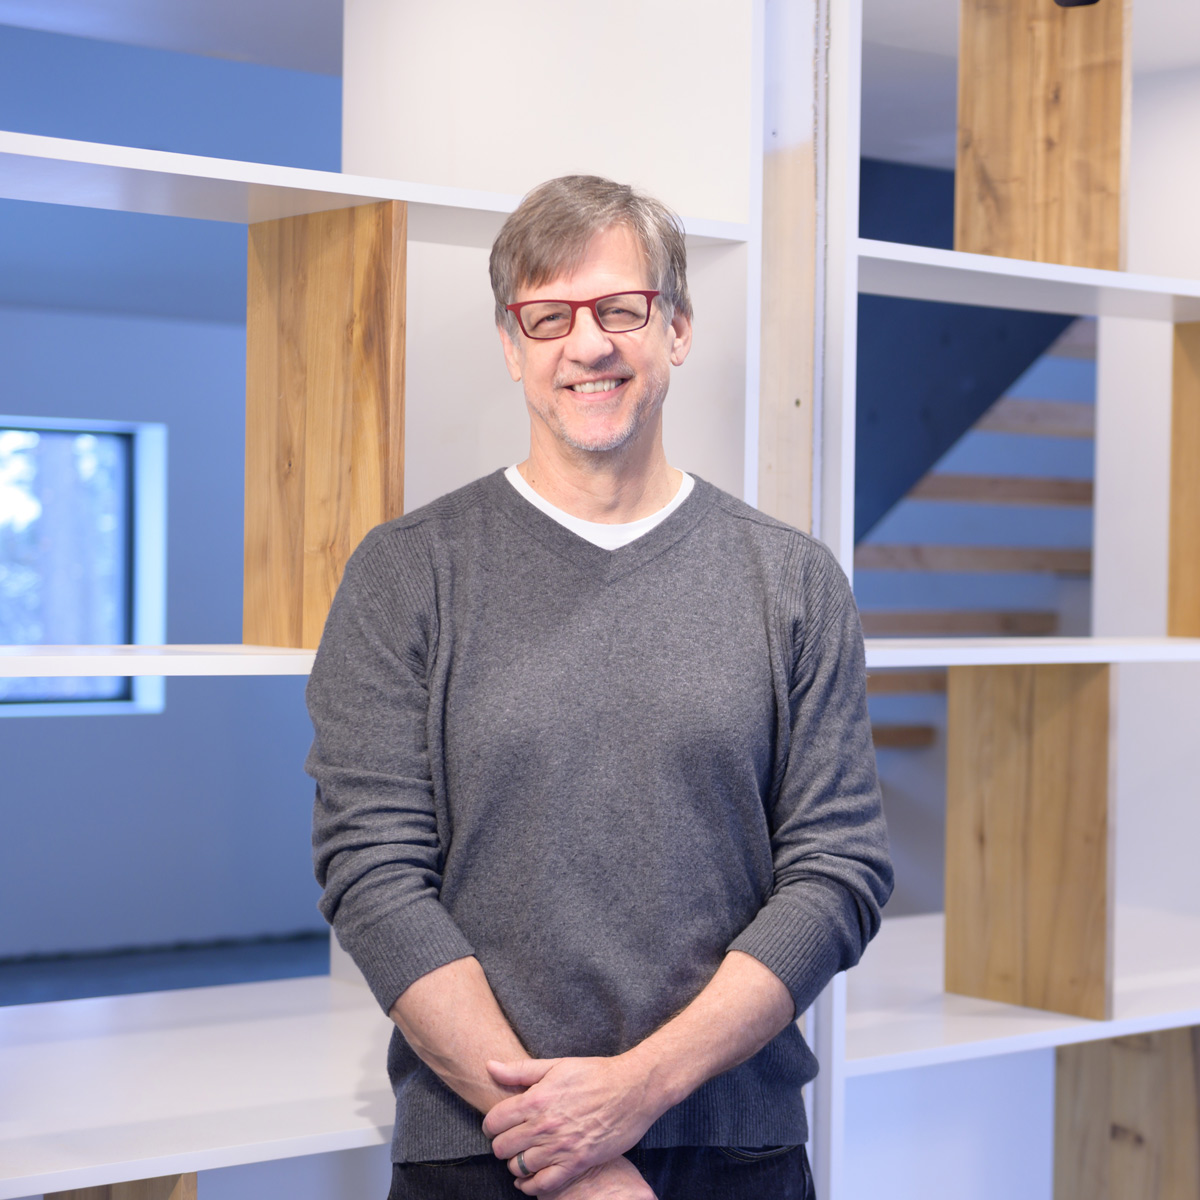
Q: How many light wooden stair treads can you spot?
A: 7